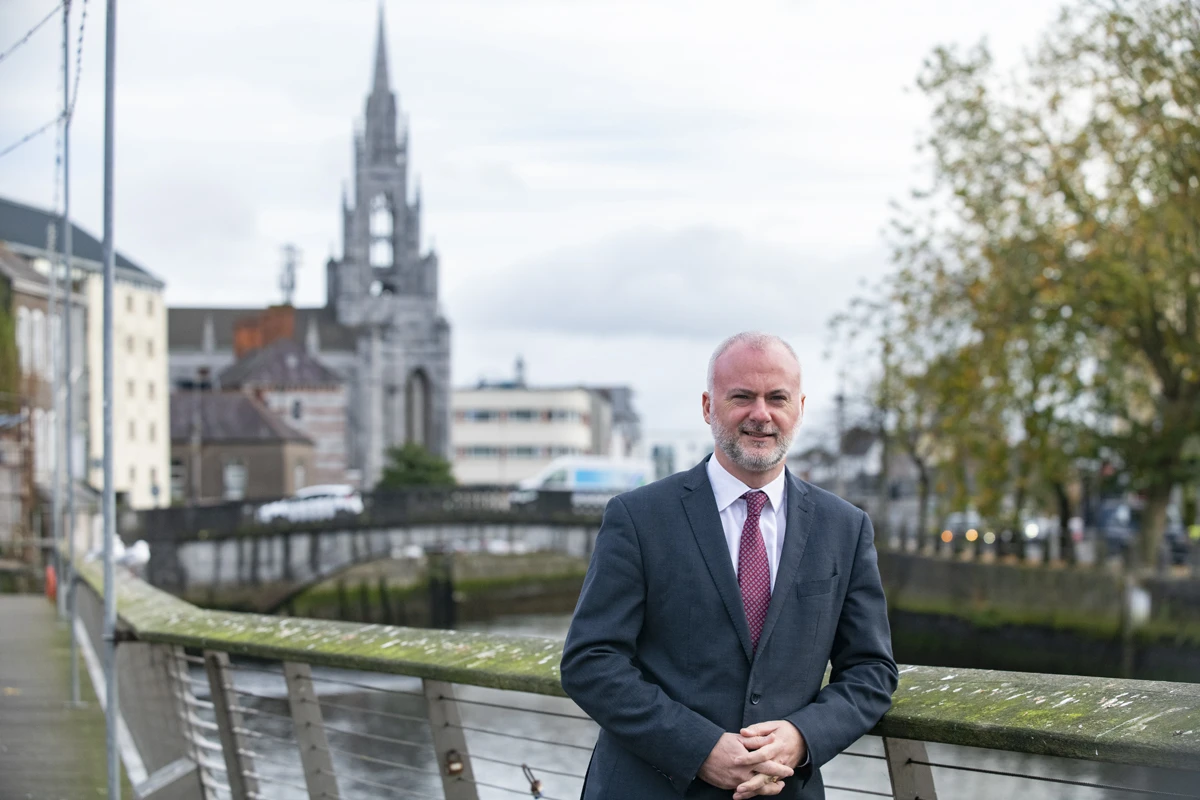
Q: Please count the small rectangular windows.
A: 10